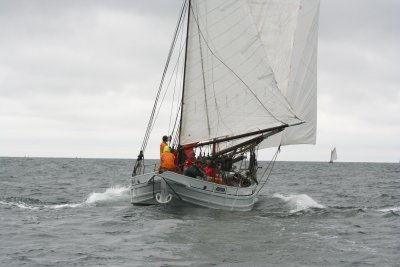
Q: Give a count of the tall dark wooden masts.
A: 1